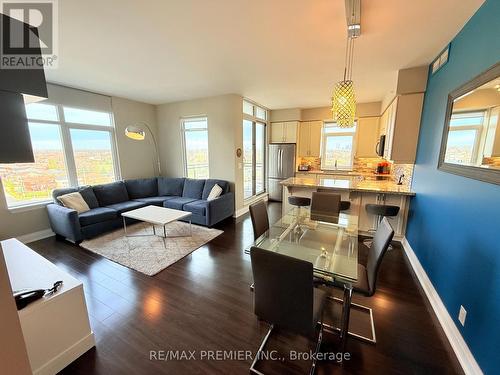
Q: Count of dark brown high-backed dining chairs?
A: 4